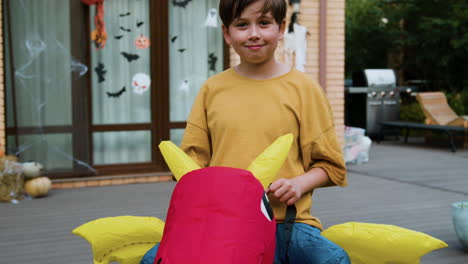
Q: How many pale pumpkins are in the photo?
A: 2